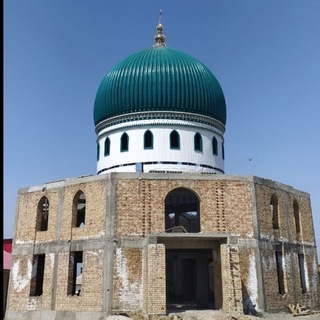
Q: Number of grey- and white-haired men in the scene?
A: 0